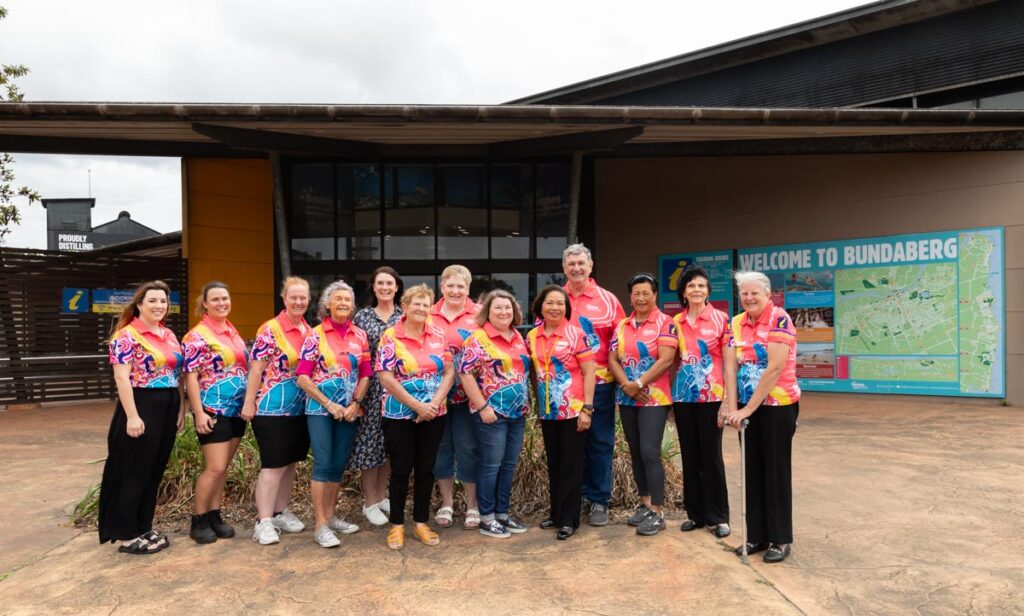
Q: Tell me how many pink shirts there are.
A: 12